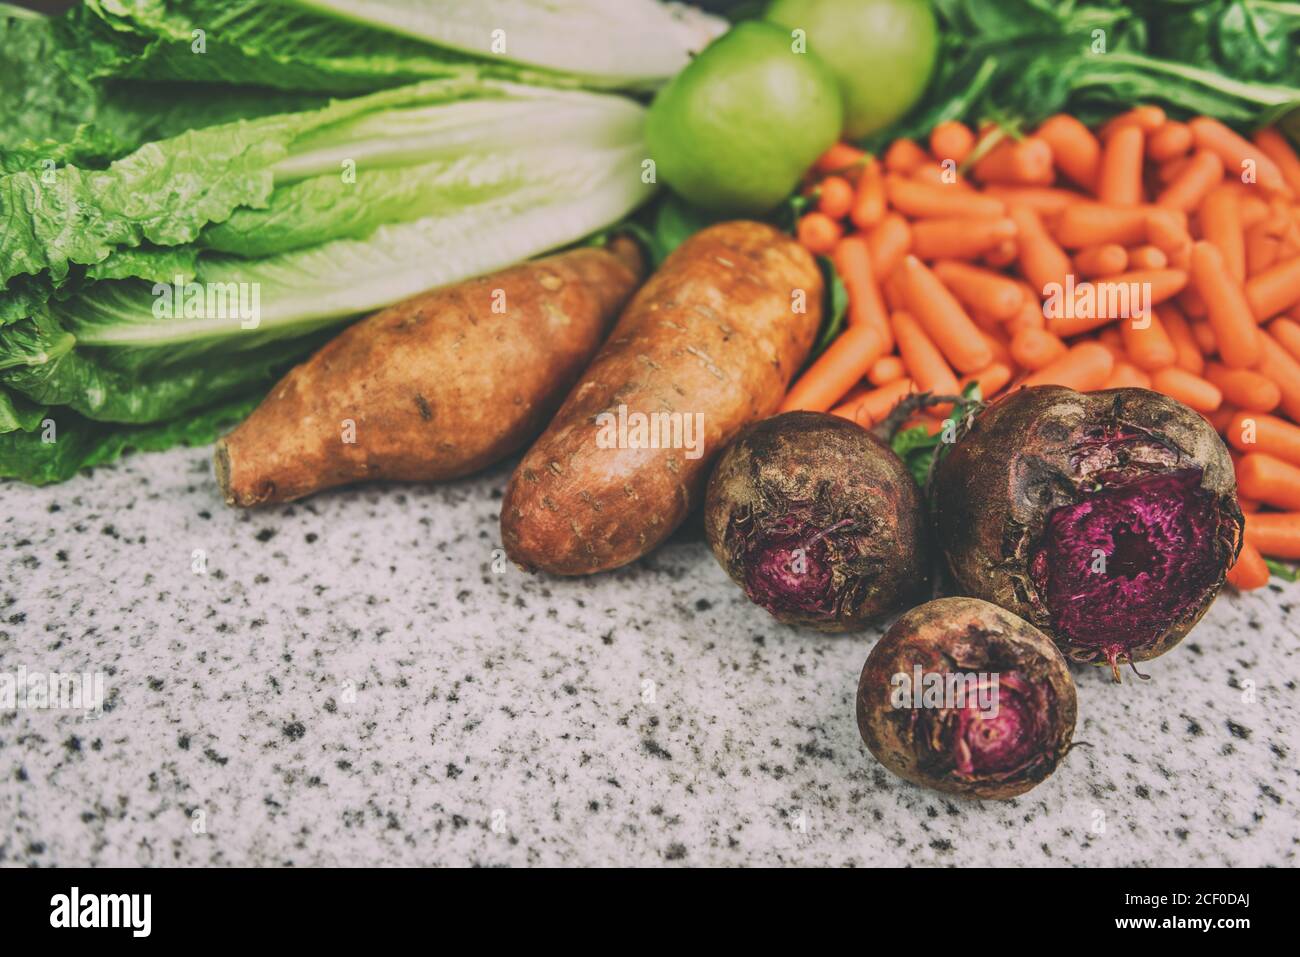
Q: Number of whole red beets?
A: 3